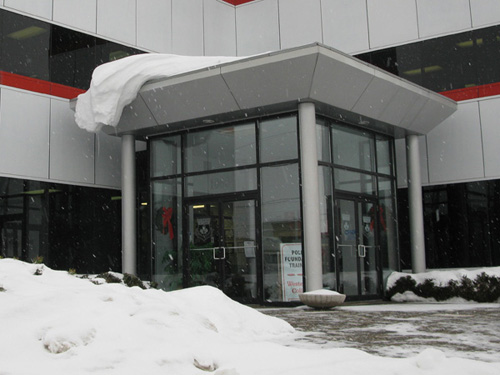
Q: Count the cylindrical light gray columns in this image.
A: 3